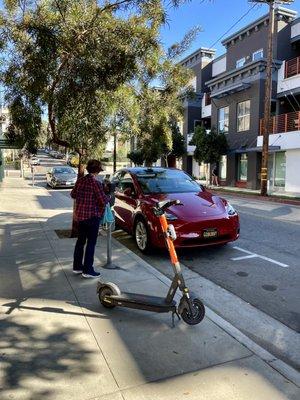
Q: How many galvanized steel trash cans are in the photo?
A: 0